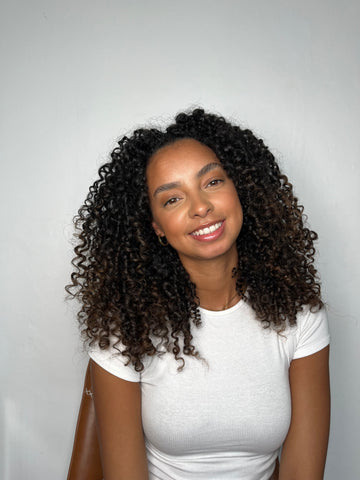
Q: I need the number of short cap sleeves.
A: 2